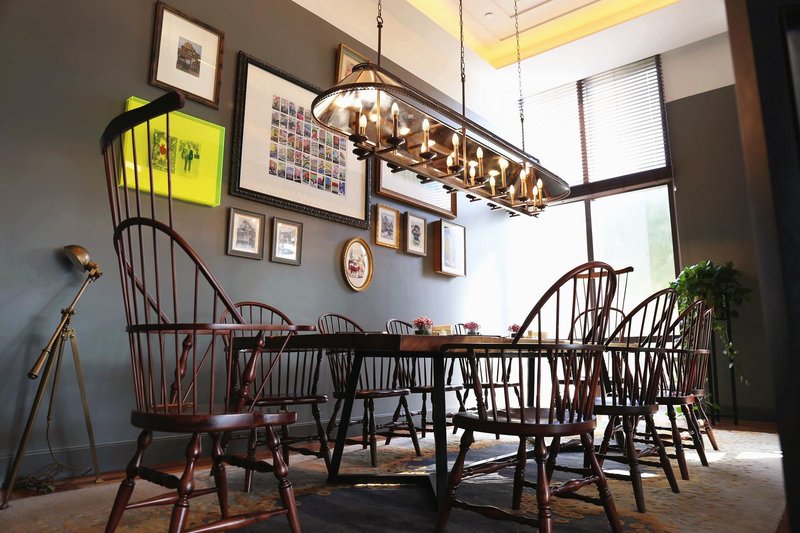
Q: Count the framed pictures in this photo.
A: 11